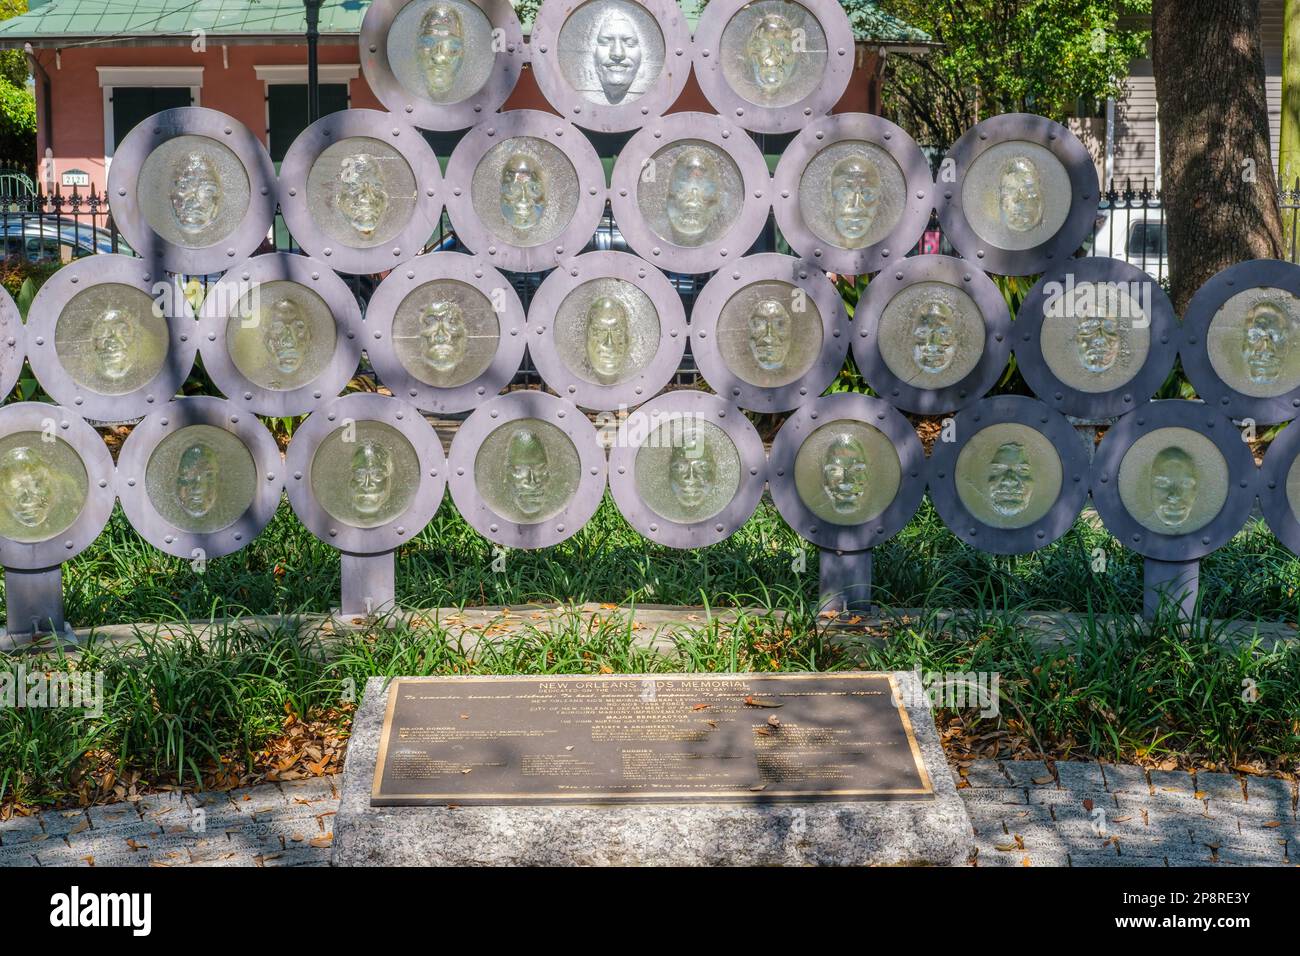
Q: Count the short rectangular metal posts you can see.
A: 4